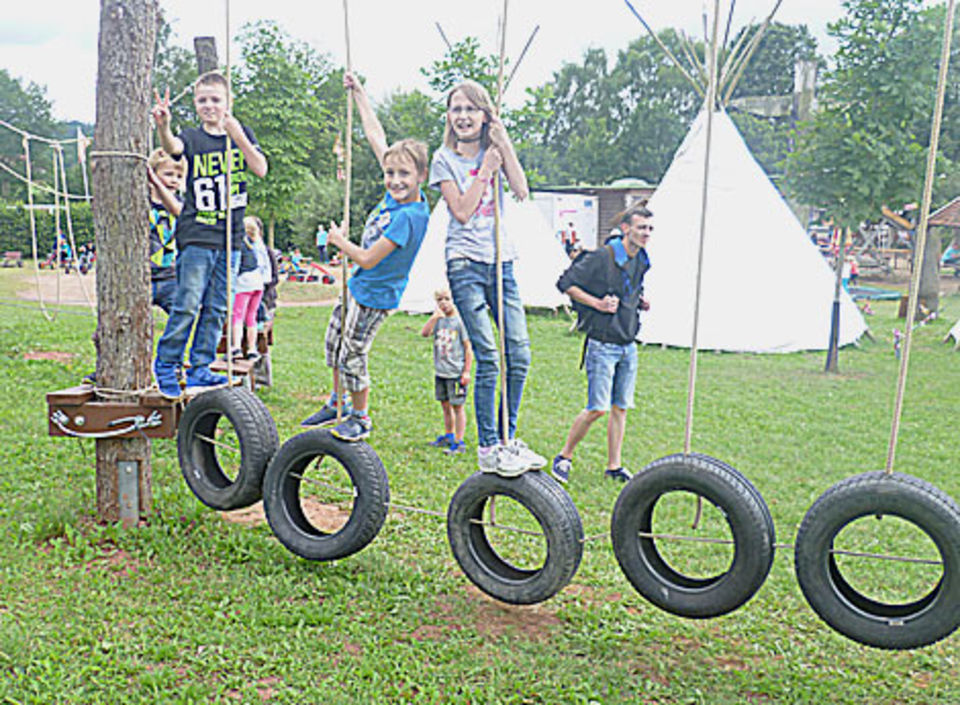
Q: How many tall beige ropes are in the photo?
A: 5